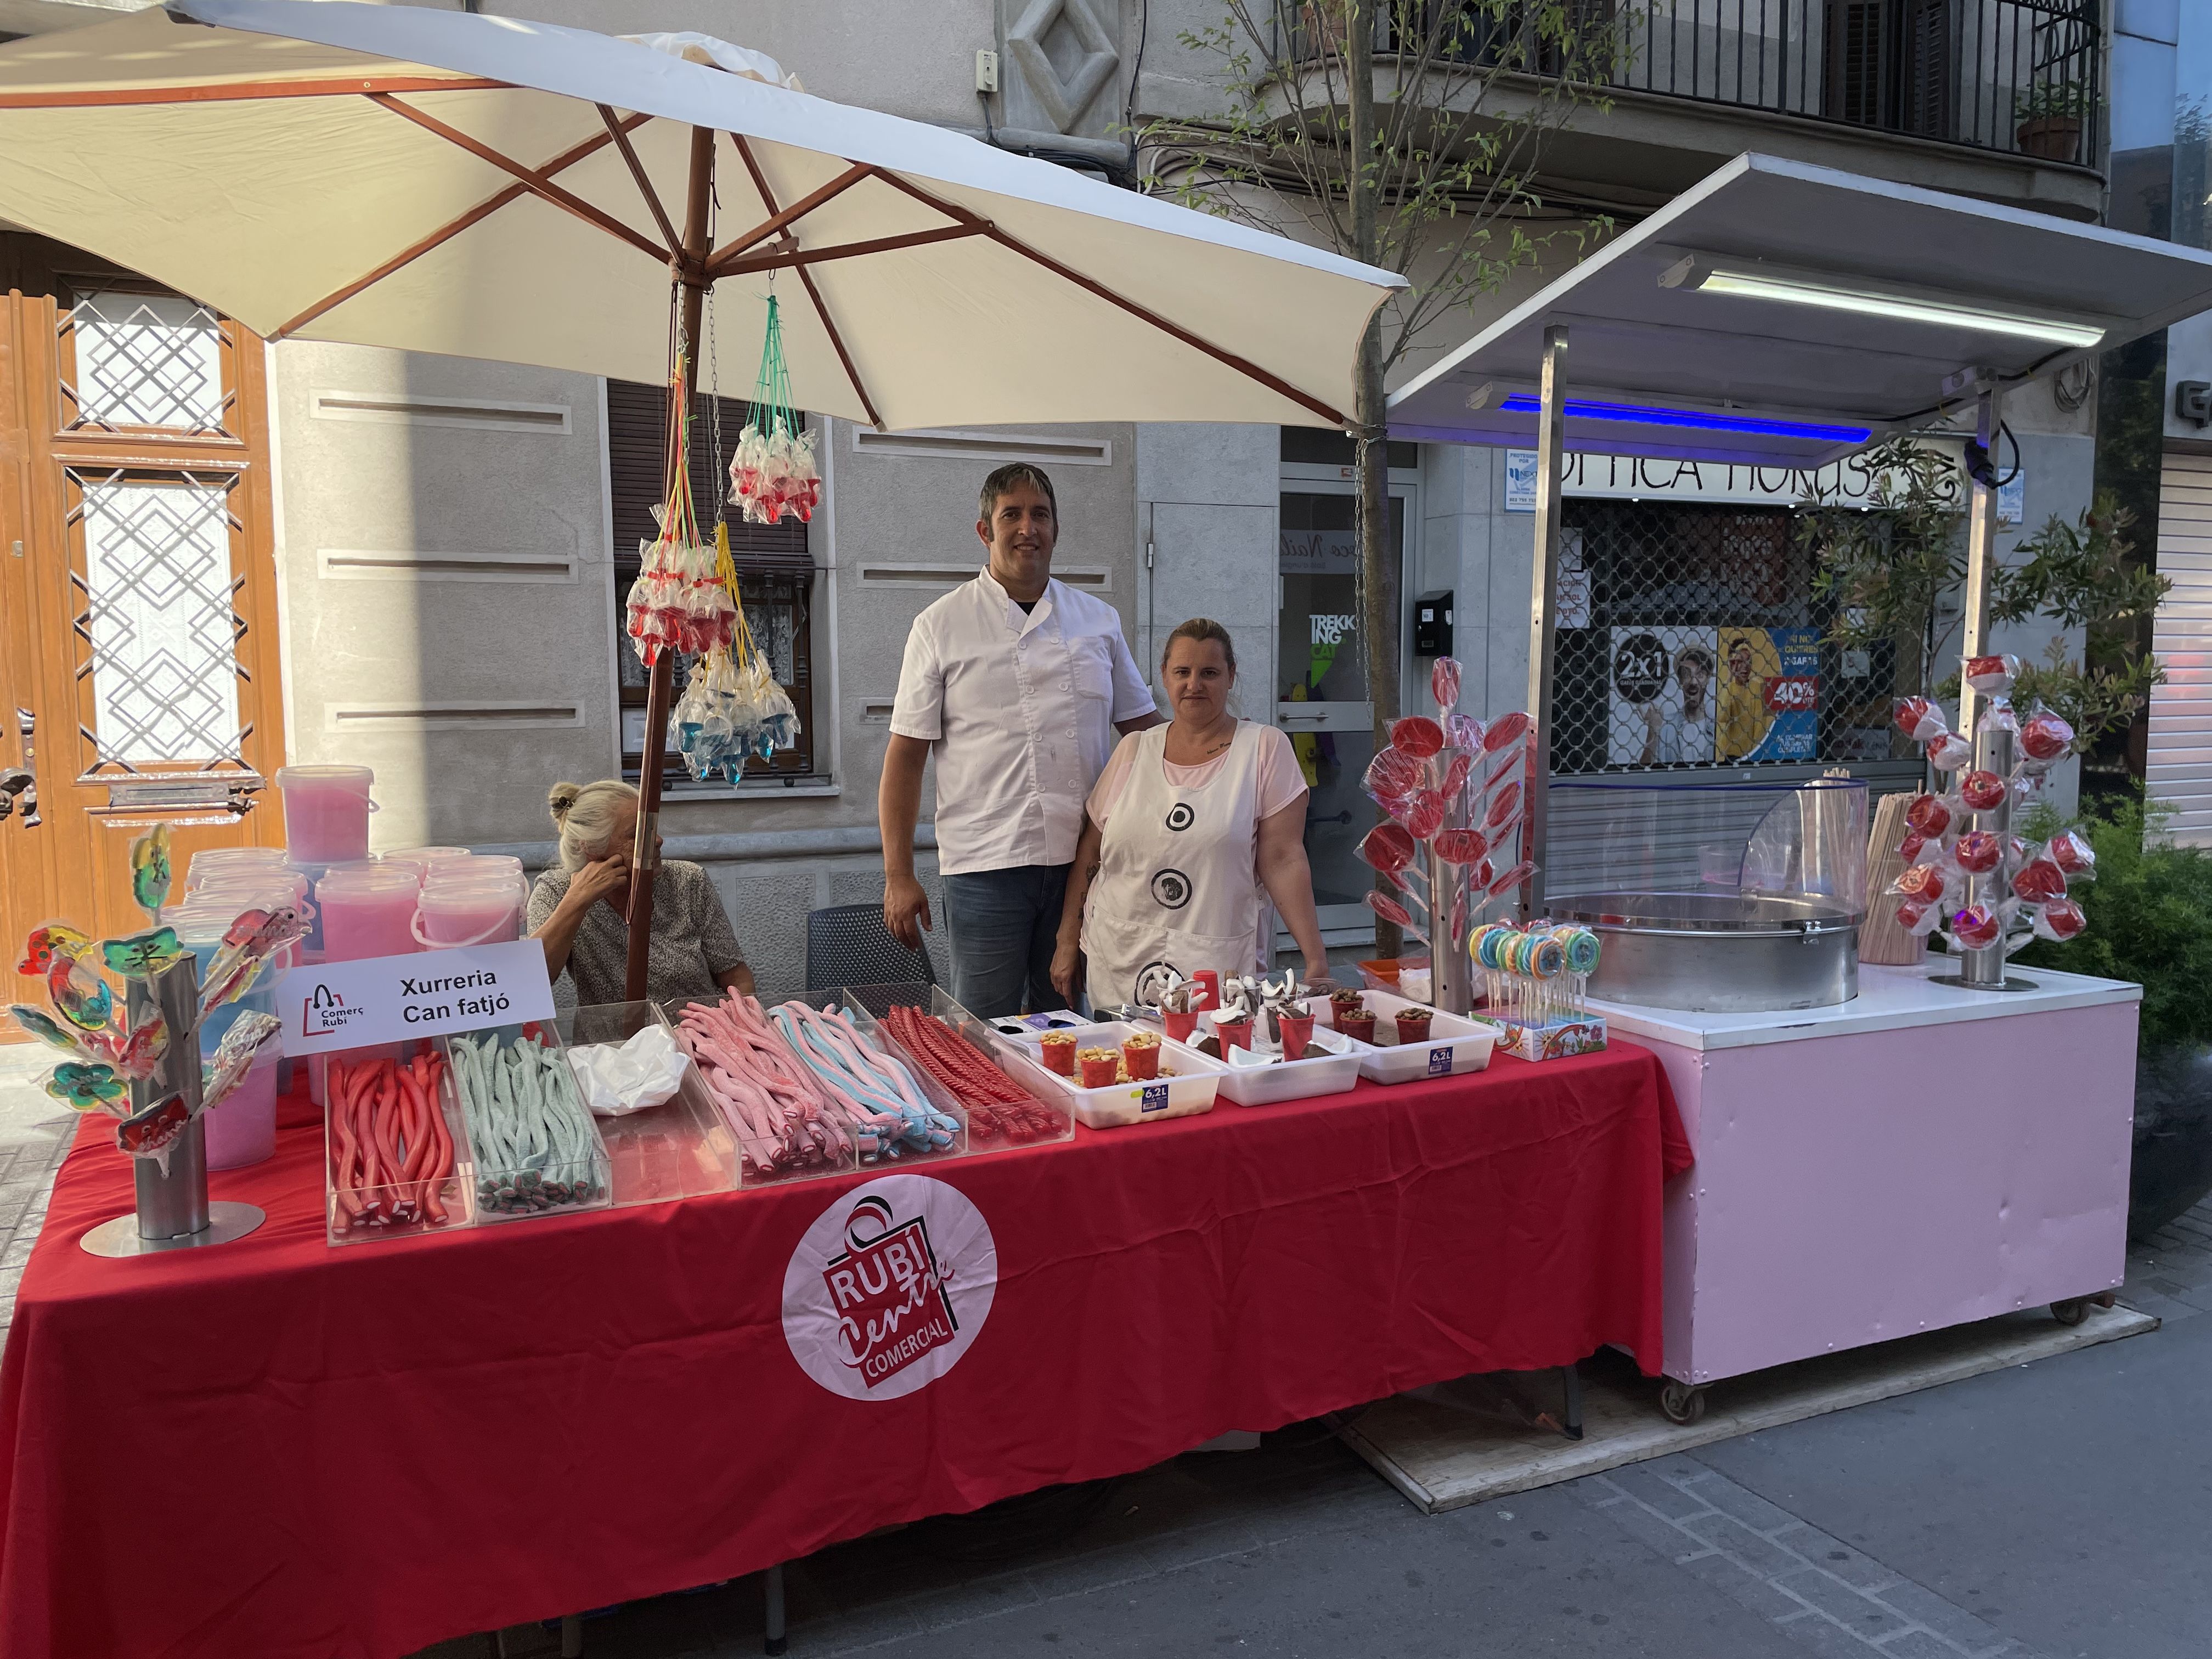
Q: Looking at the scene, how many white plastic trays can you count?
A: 3